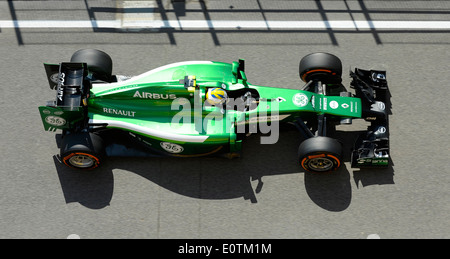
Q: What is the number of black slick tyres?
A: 4